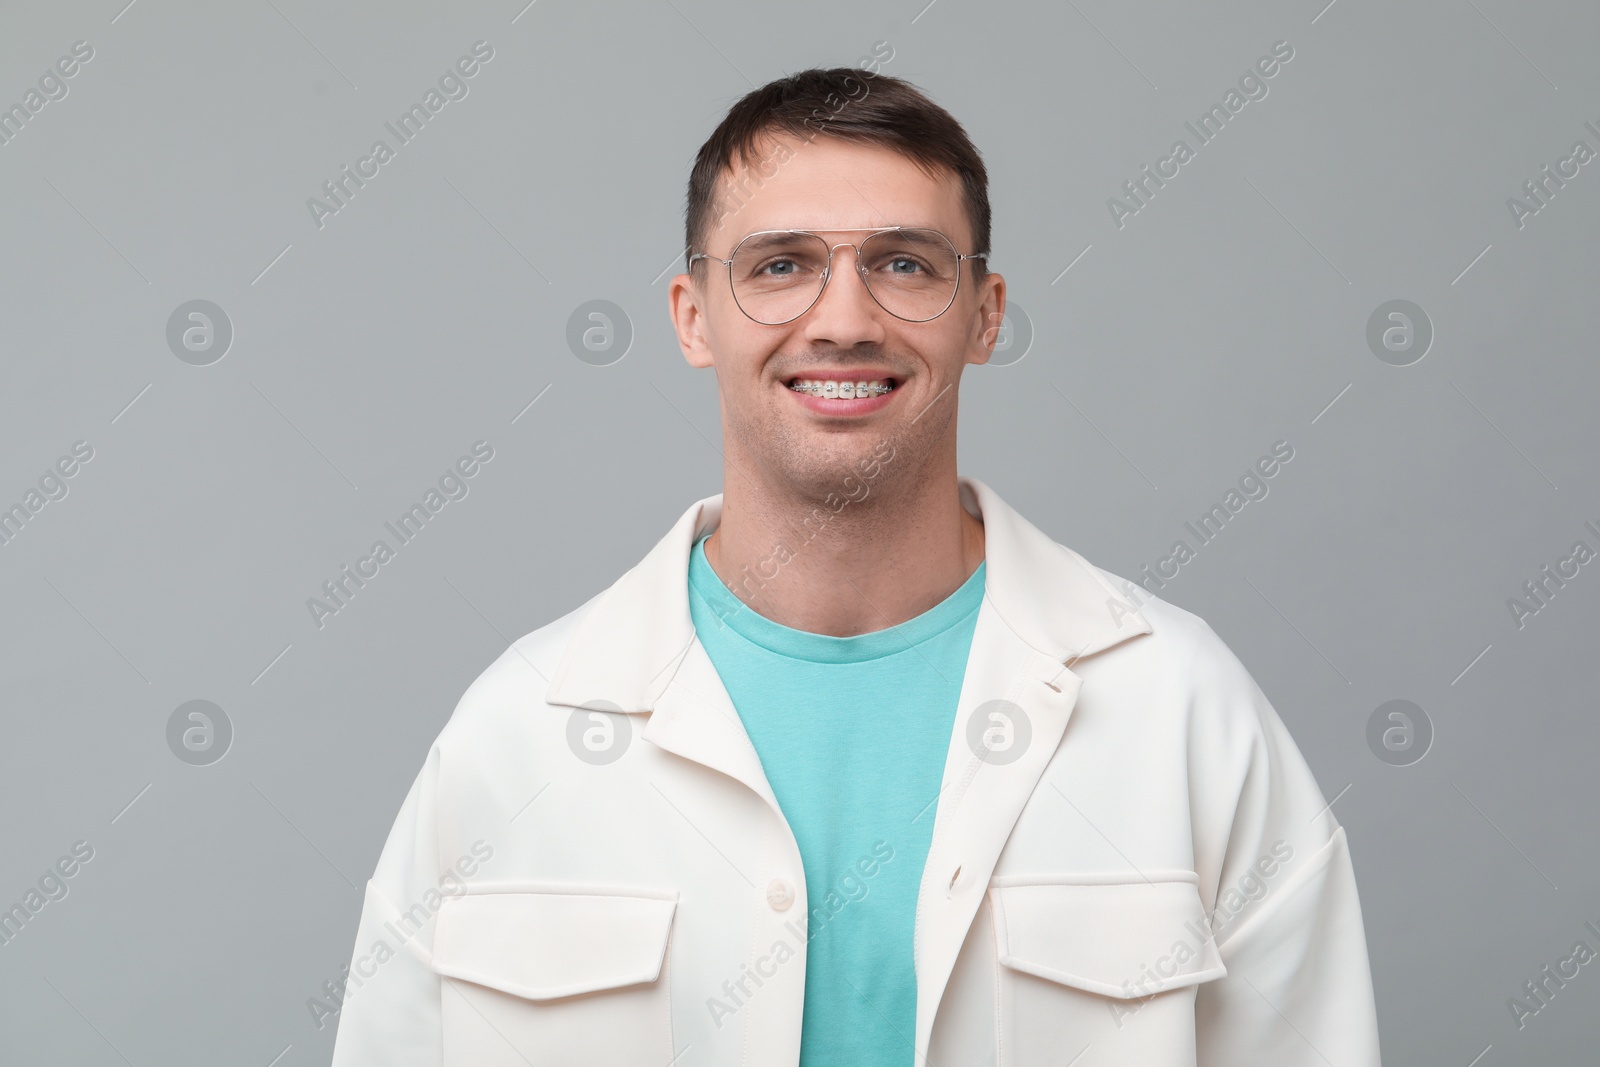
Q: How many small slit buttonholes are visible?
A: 2